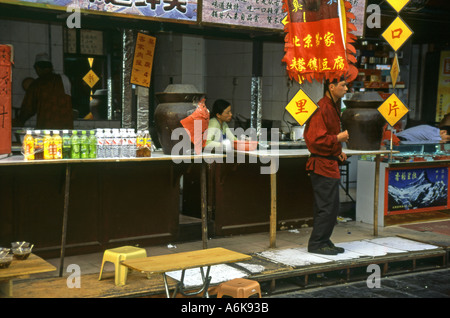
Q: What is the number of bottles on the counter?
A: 15